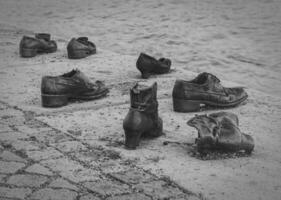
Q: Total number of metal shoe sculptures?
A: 7